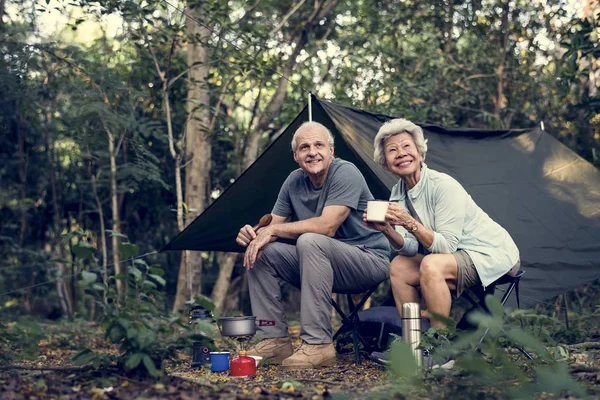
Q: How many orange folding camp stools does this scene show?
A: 0